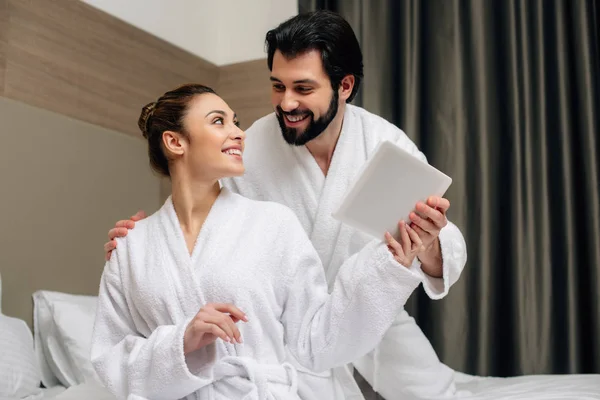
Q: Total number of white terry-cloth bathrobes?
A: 2